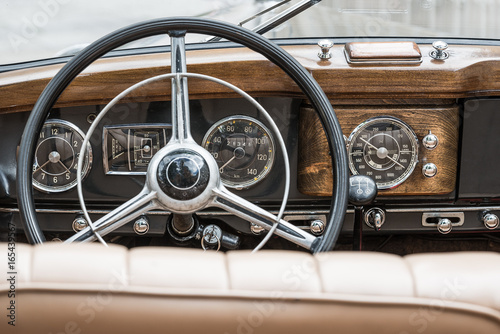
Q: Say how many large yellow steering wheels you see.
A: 0